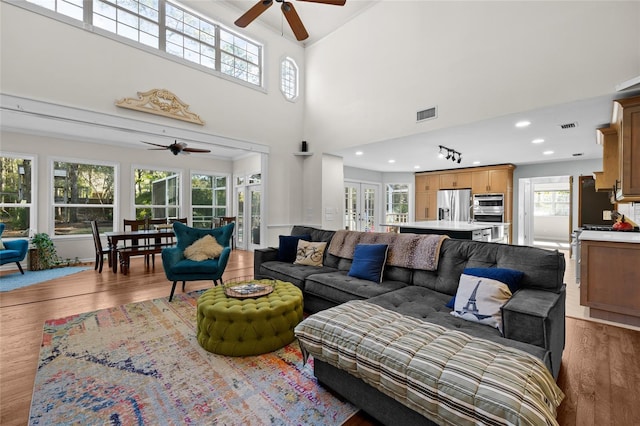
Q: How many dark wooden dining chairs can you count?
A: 5